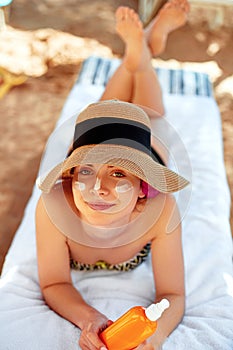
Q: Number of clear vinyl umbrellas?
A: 0